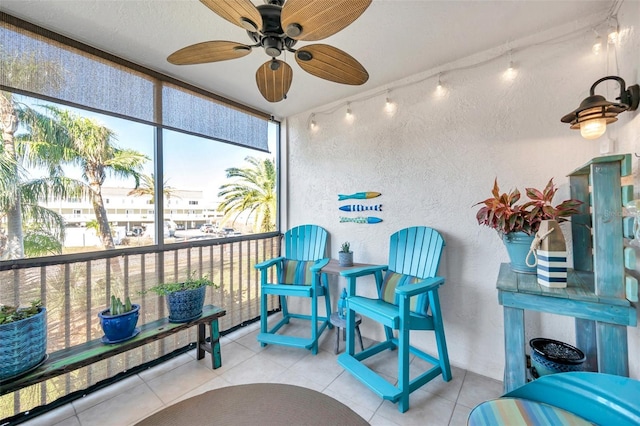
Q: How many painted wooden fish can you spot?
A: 3